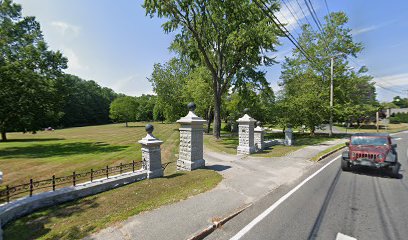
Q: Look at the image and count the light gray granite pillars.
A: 5